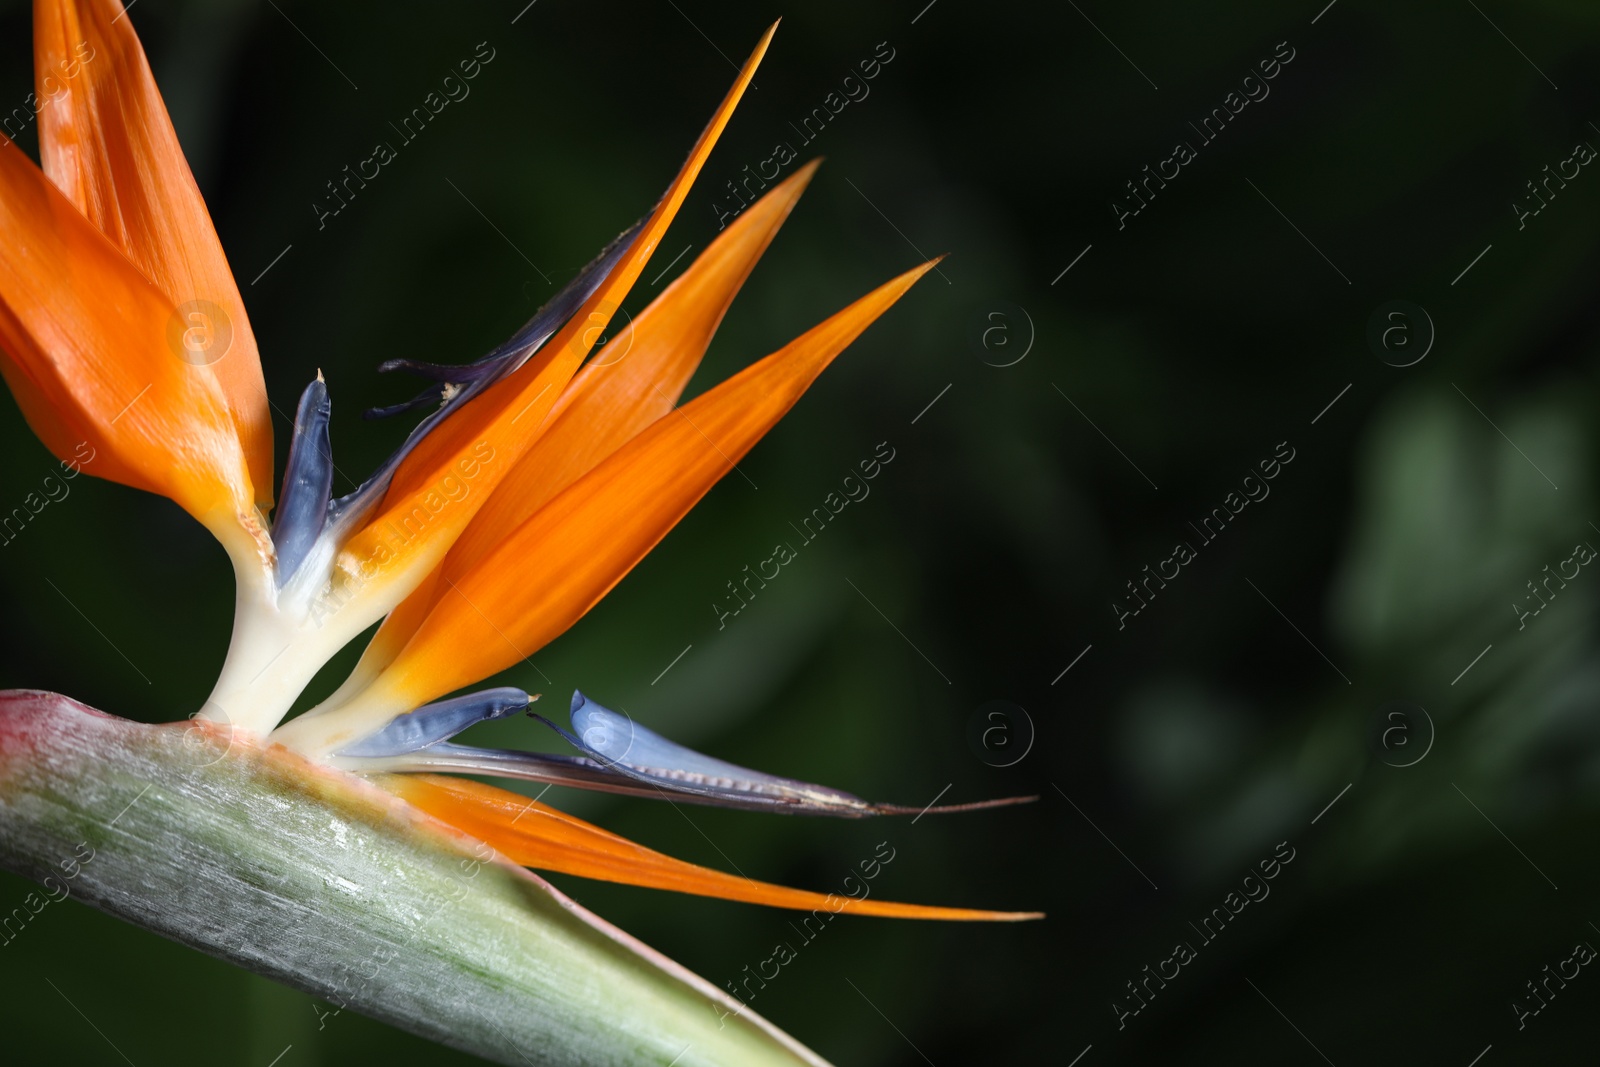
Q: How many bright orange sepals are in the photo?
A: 6